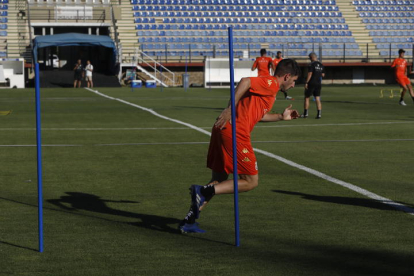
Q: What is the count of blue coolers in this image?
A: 2